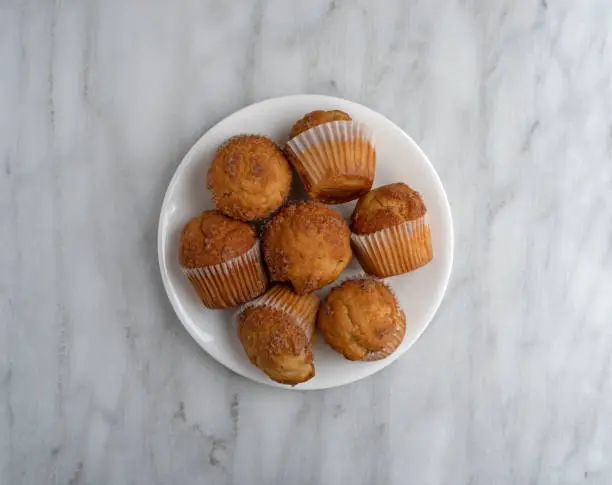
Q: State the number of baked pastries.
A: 7